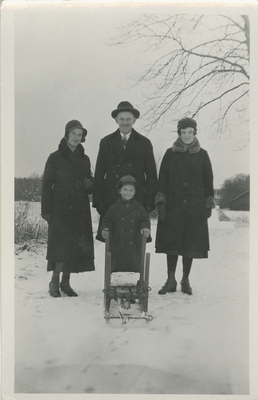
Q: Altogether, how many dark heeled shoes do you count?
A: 4